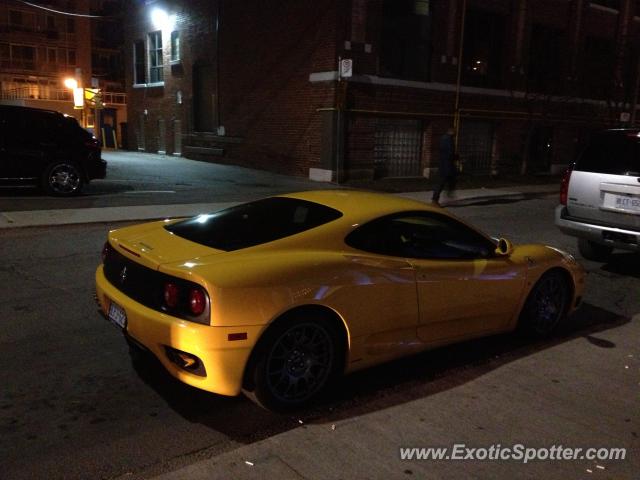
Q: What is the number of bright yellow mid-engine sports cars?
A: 1